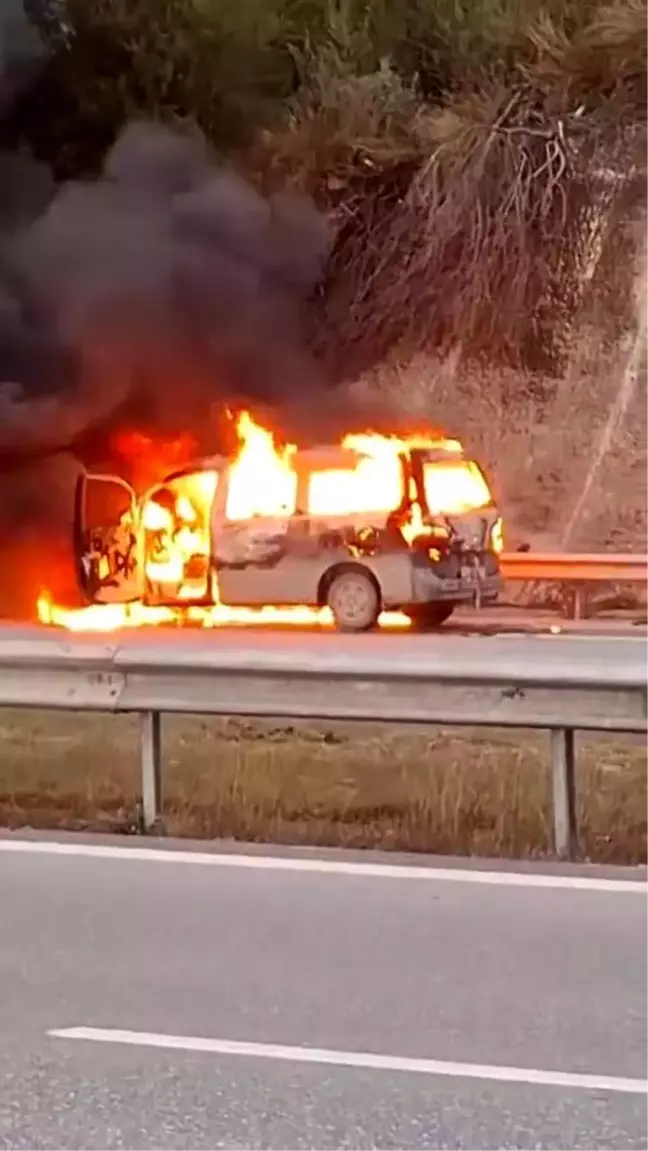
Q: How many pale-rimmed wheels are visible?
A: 1